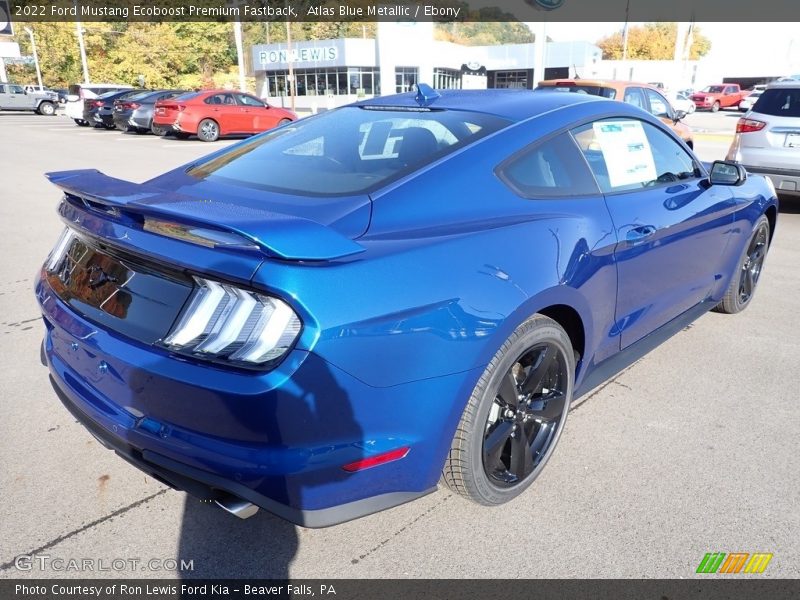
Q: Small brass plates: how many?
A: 0